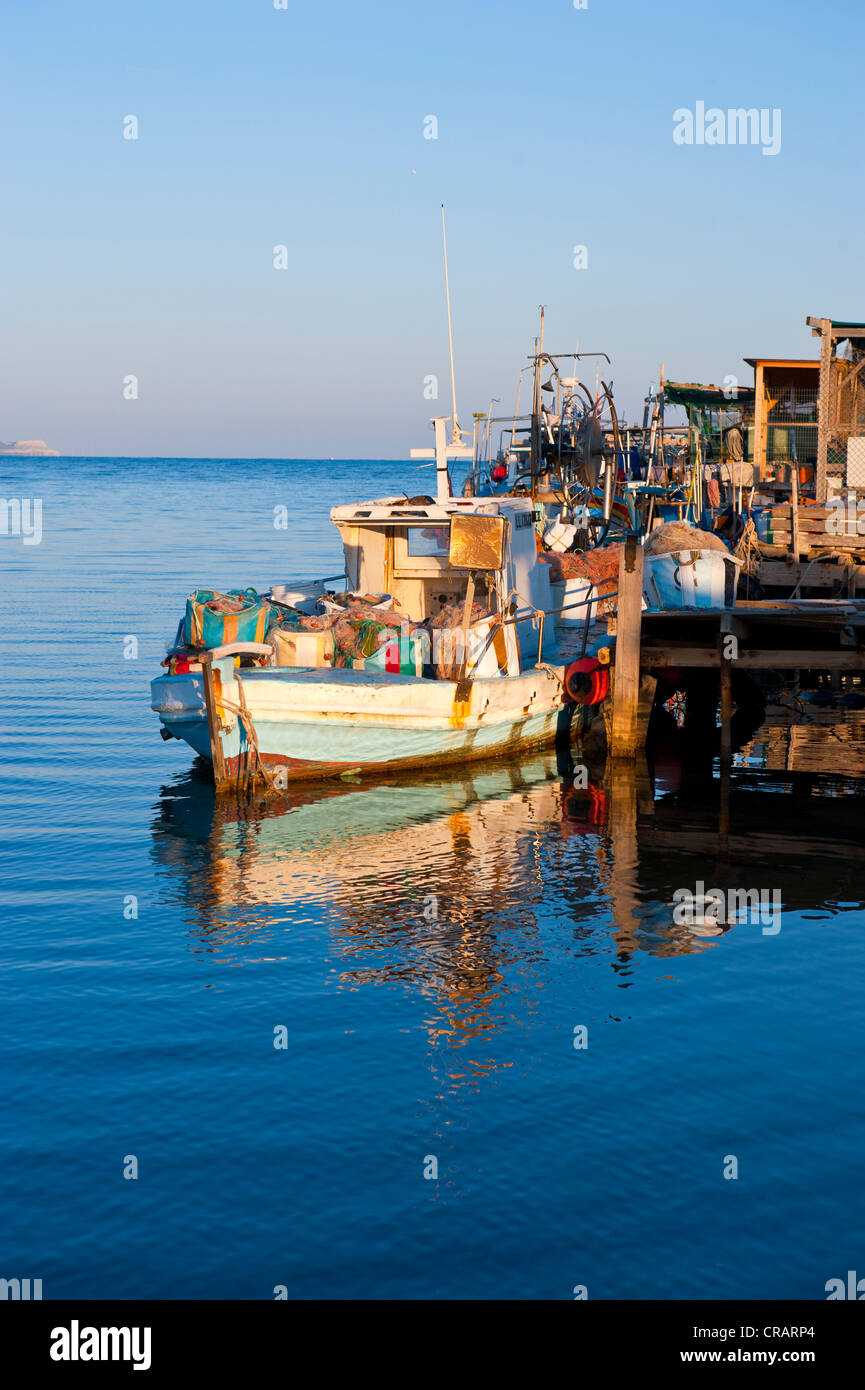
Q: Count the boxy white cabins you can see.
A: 1